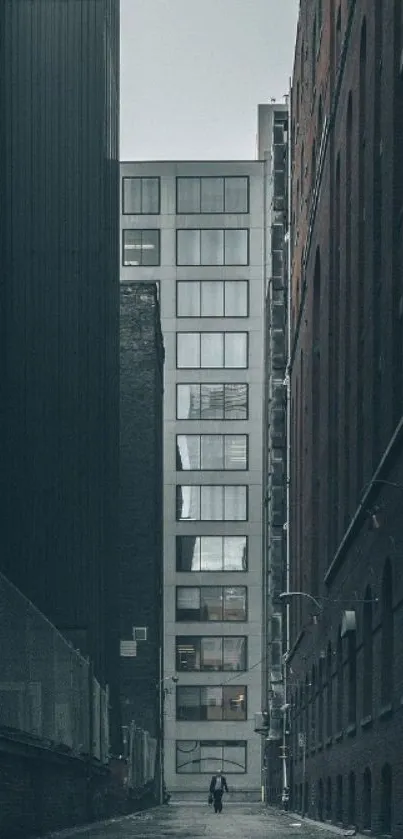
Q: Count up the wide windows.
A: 12